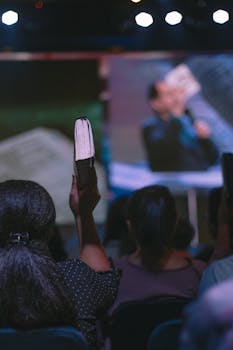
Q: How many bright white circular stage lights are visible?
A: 4